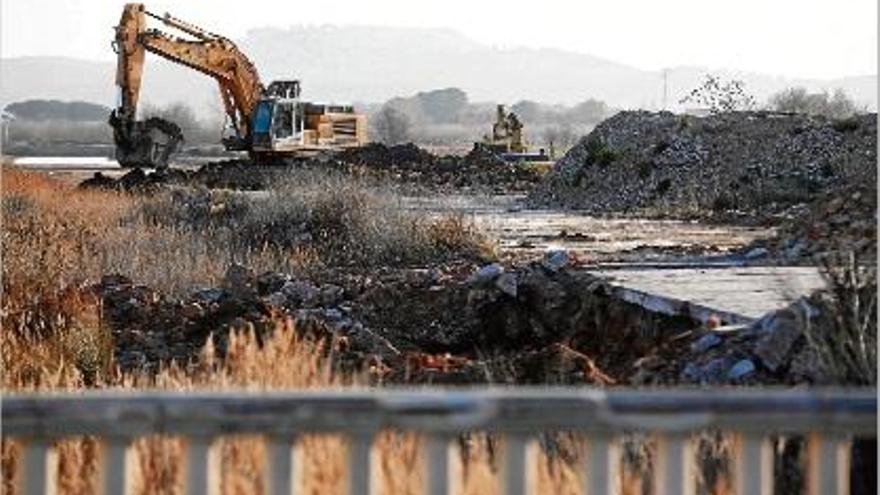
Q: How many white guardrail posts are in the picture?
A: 11